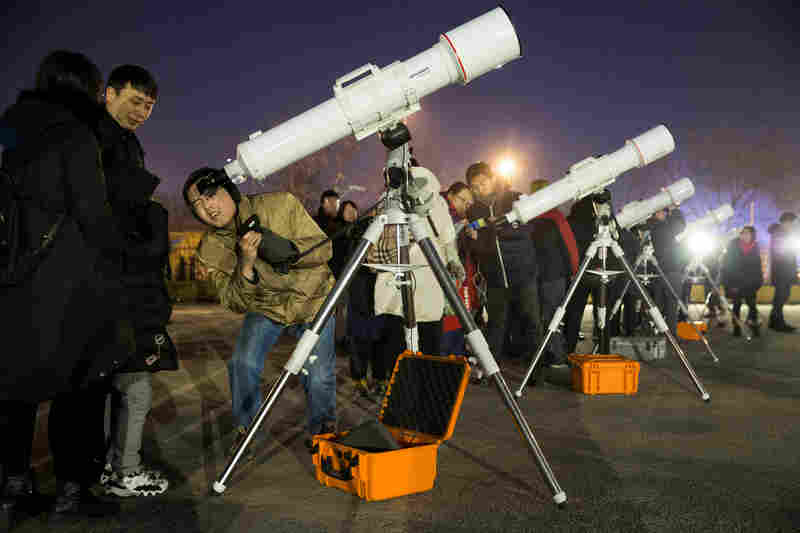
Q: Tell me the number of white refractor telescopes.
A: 4